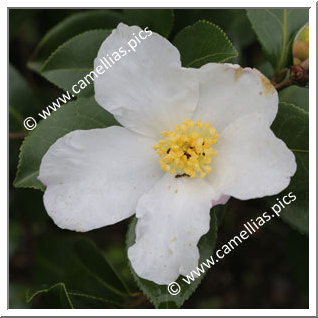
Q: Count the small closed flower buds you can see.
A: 1